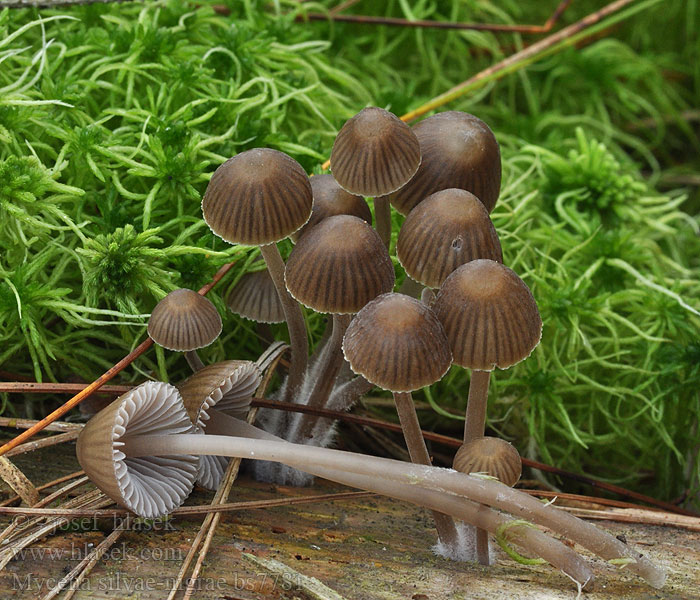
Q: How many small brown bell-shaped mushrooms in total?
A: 13